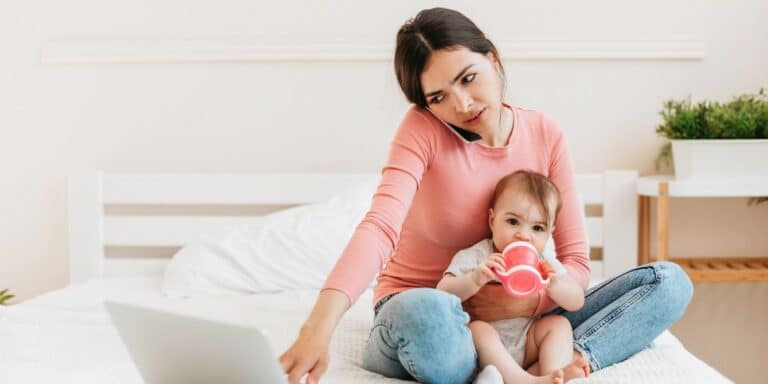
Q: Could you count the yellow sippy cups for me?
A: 0